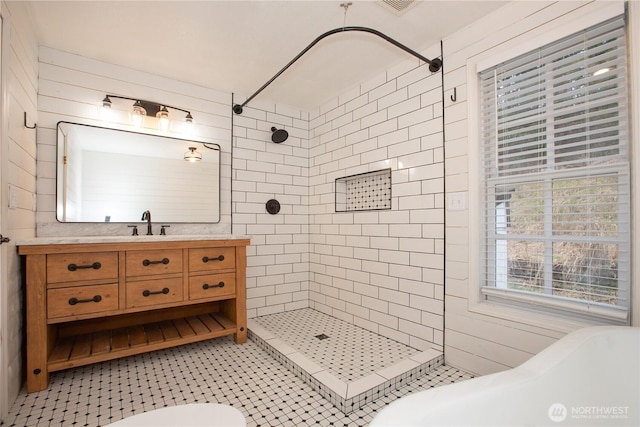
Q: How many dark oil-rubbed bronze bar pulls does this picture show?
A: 6